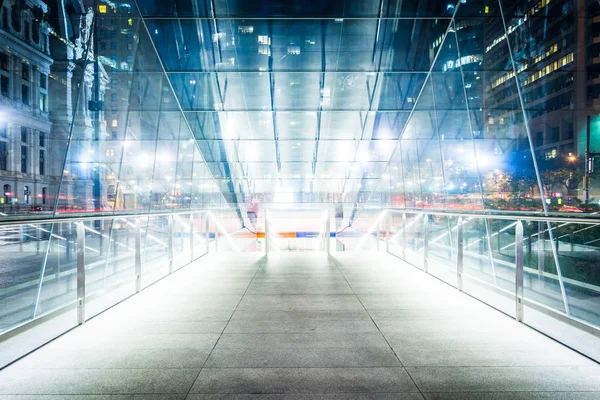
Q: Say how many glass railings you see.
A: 2